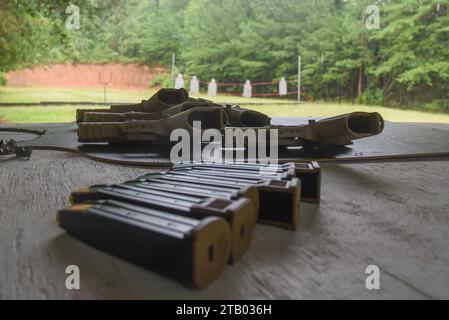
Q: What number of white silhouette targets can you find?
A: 5